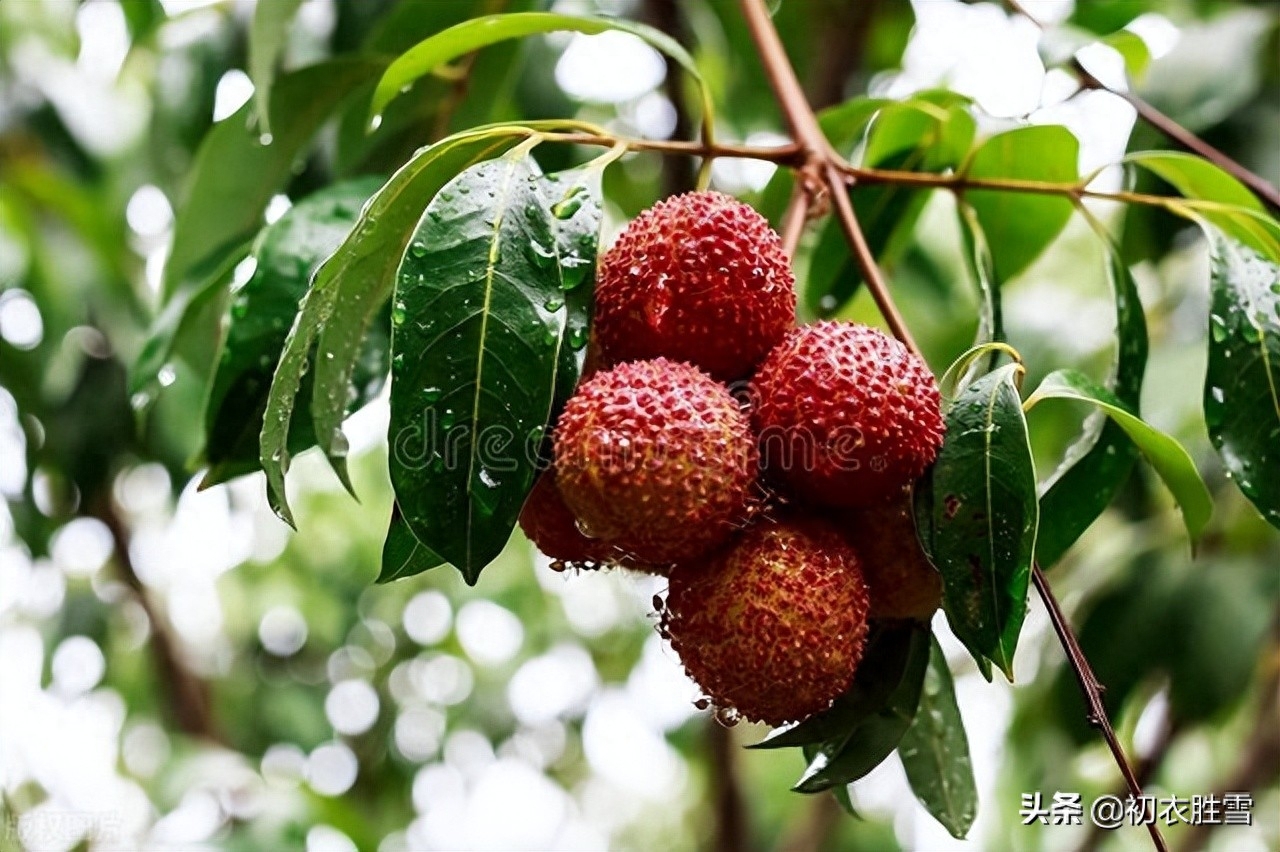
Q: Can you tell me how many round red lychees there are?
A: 6